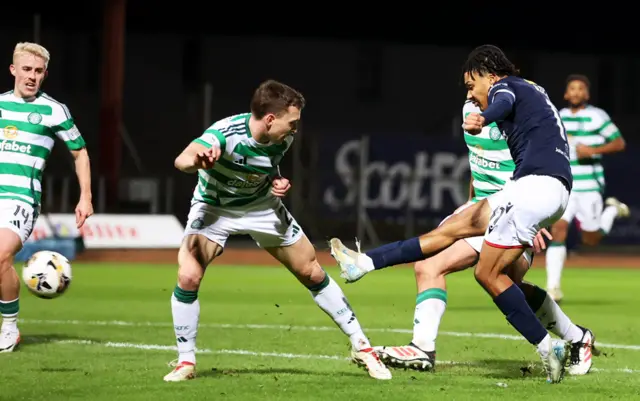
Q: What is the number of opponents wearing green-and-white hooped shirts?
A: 4